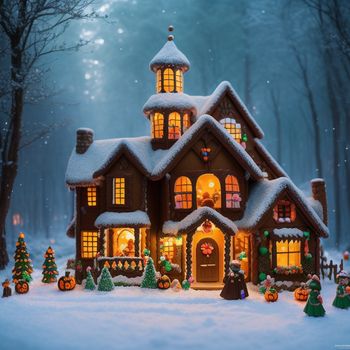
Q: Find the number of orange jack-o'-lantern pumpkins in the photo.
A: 5